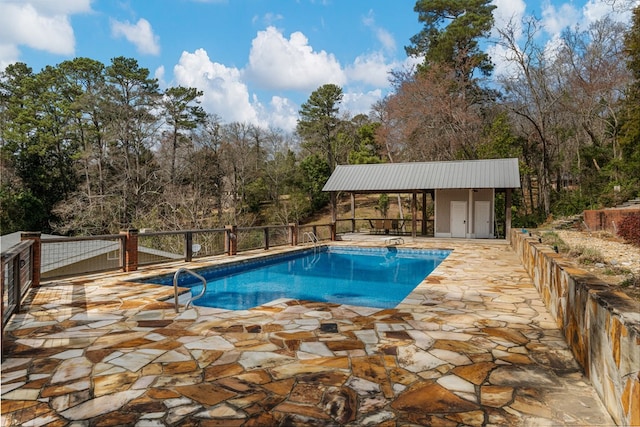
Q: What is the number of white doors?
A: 2